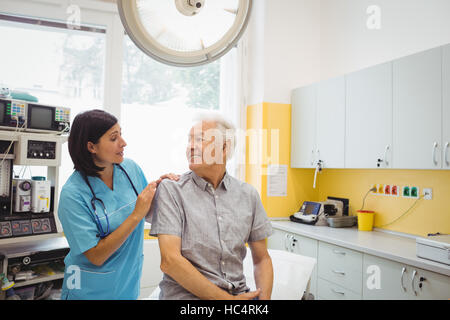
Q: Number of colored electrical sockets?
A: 6